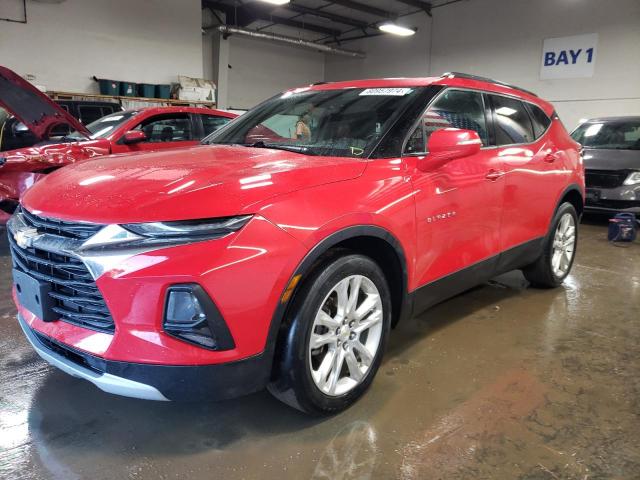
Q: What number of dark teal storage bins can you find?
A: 4